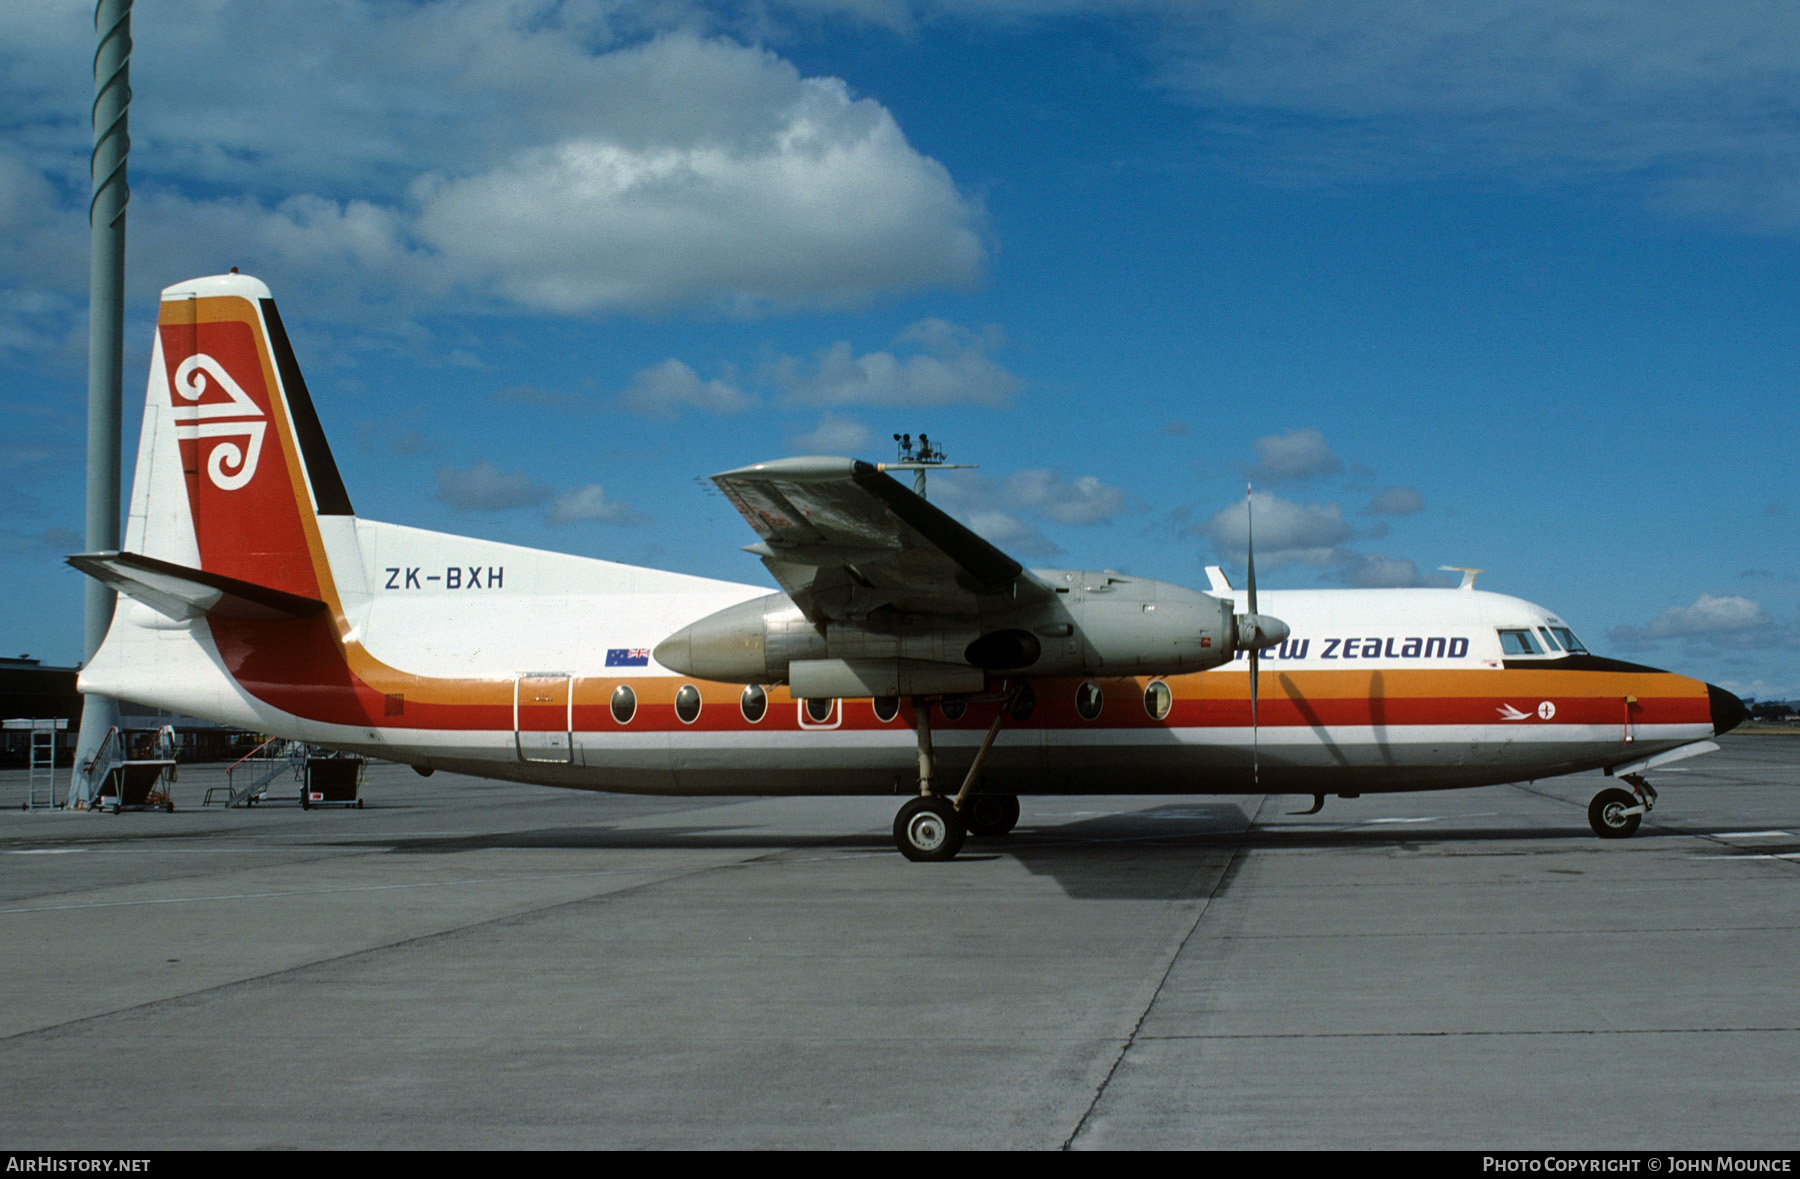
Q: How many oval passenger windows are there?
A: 9